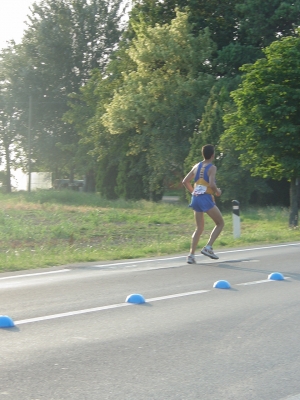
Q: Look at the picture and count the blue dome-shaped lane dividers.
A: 4